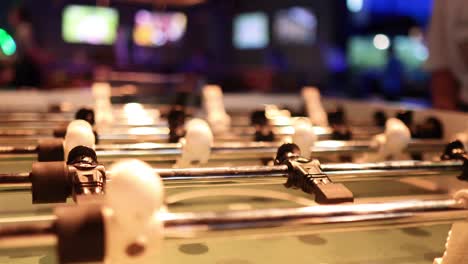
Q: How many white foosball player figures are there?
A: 9